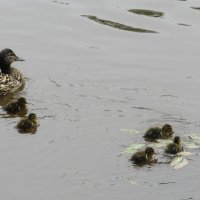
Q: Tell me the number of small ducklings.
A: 5